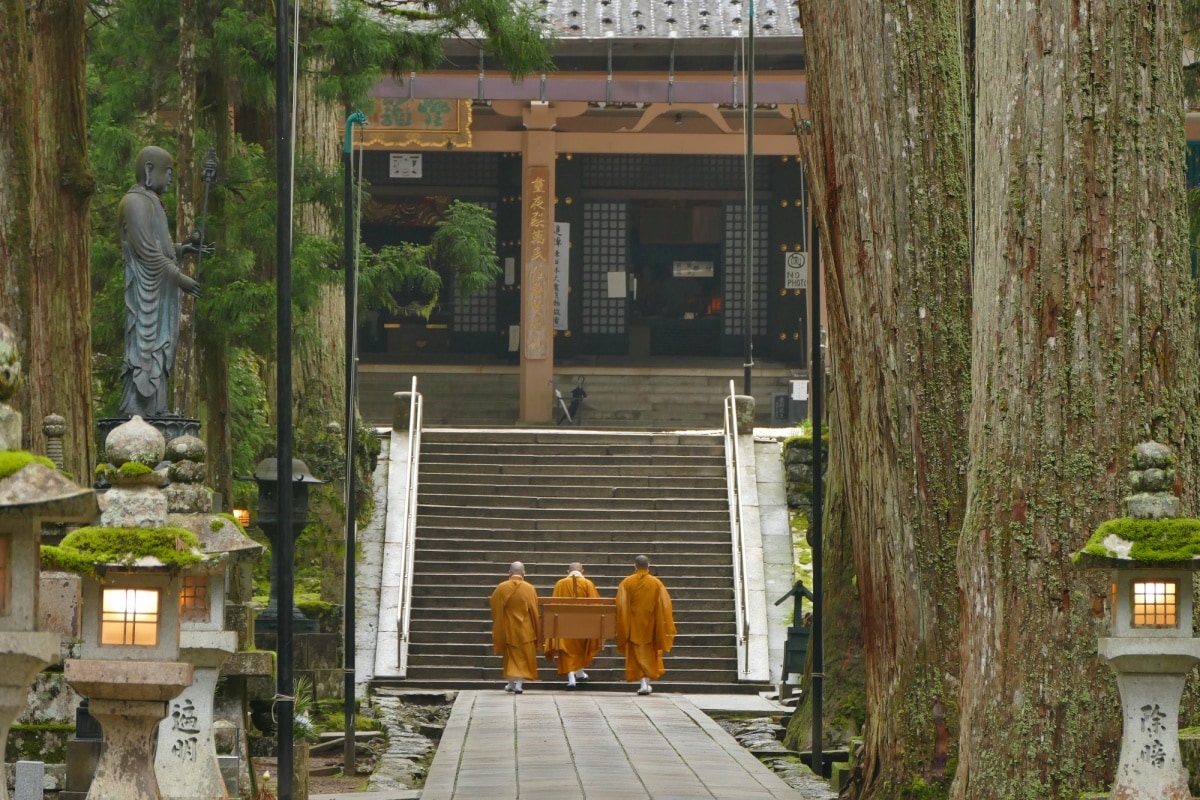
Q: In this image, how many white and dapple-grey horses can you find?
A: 0